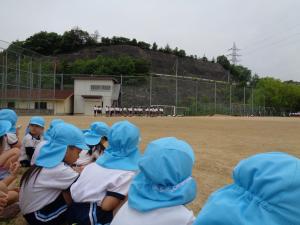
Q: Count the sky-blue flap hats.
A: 9